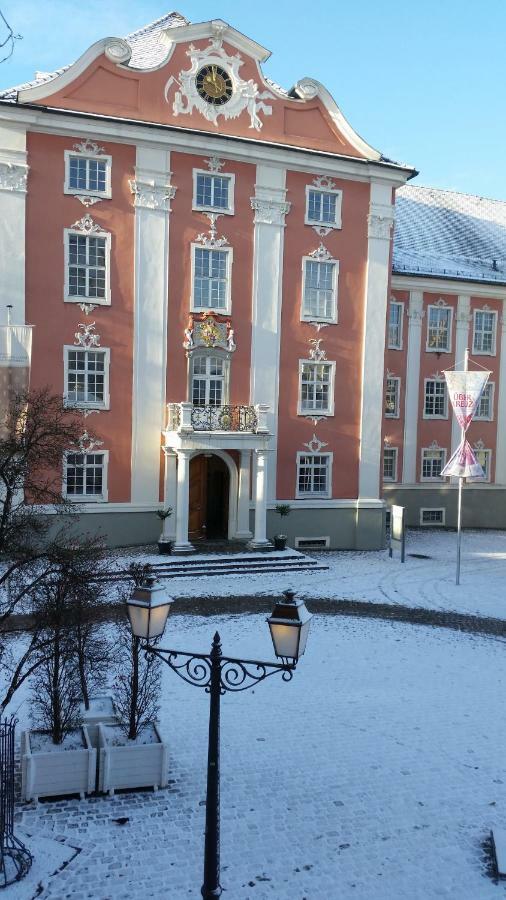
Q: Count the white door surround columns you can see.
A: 4